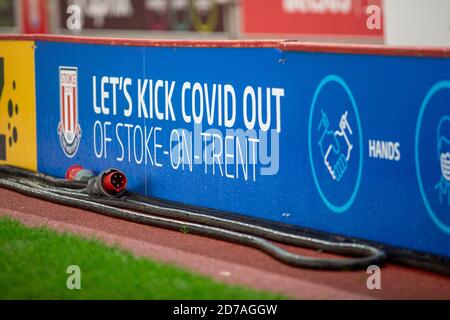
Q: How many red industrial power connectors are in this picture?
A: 2